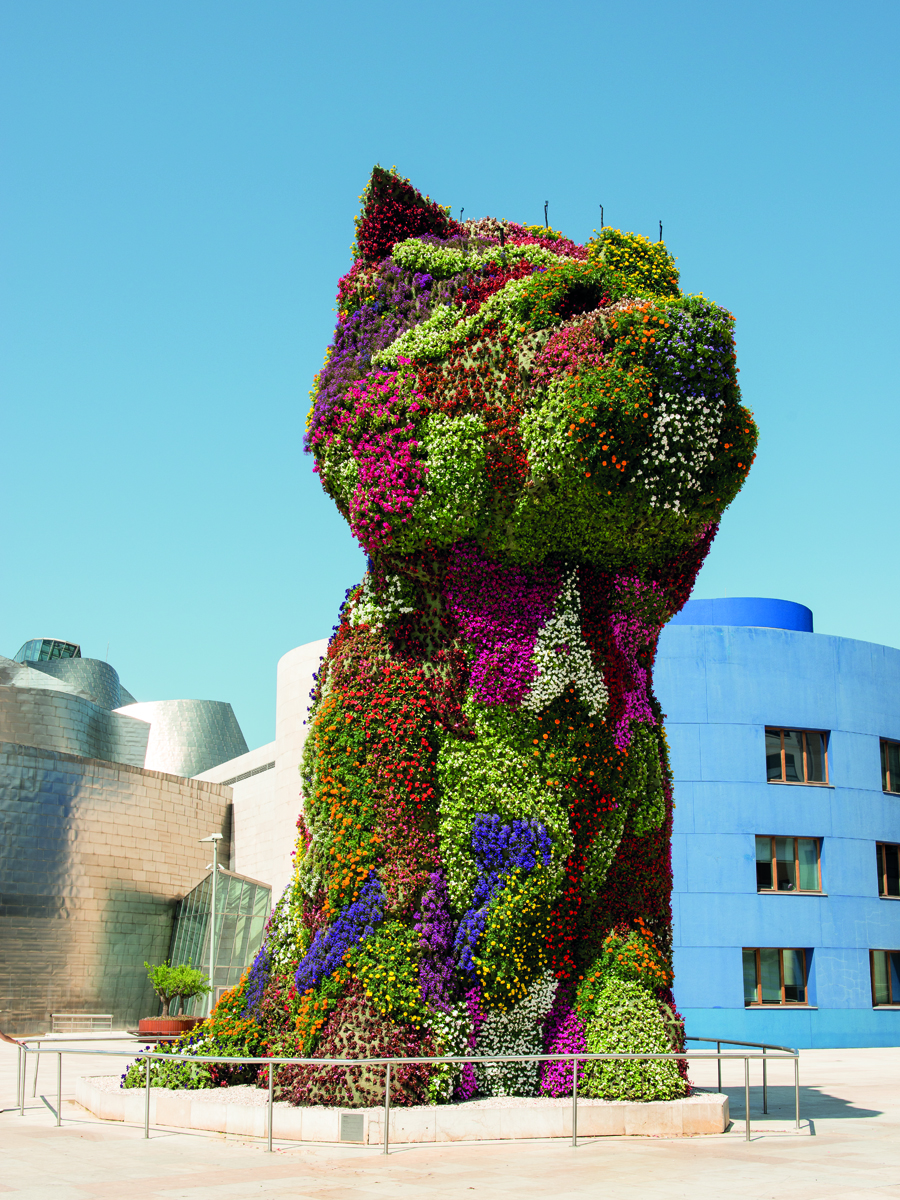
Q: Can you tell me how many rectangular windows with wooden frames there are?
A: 6